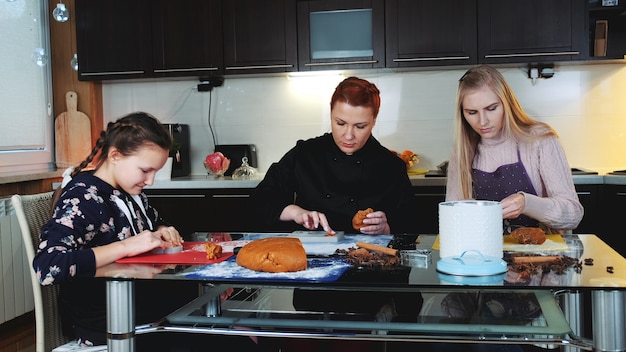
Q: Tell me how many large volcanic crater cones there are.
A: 0